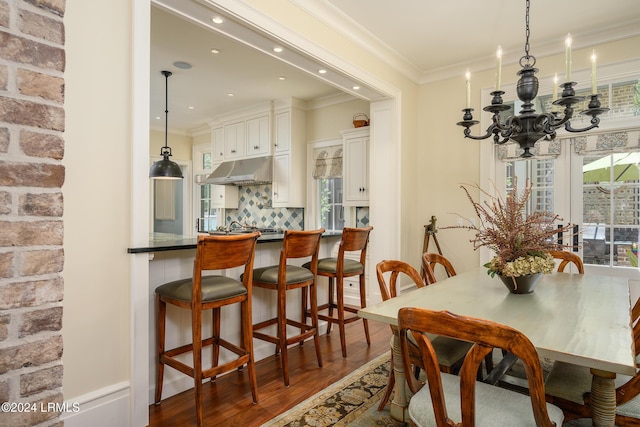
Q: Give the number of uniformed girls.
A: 0